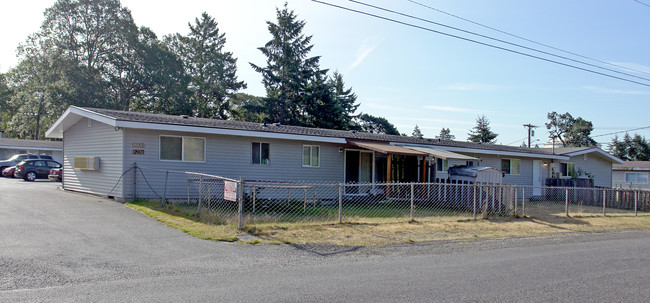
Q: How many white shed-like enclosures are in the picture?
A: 1